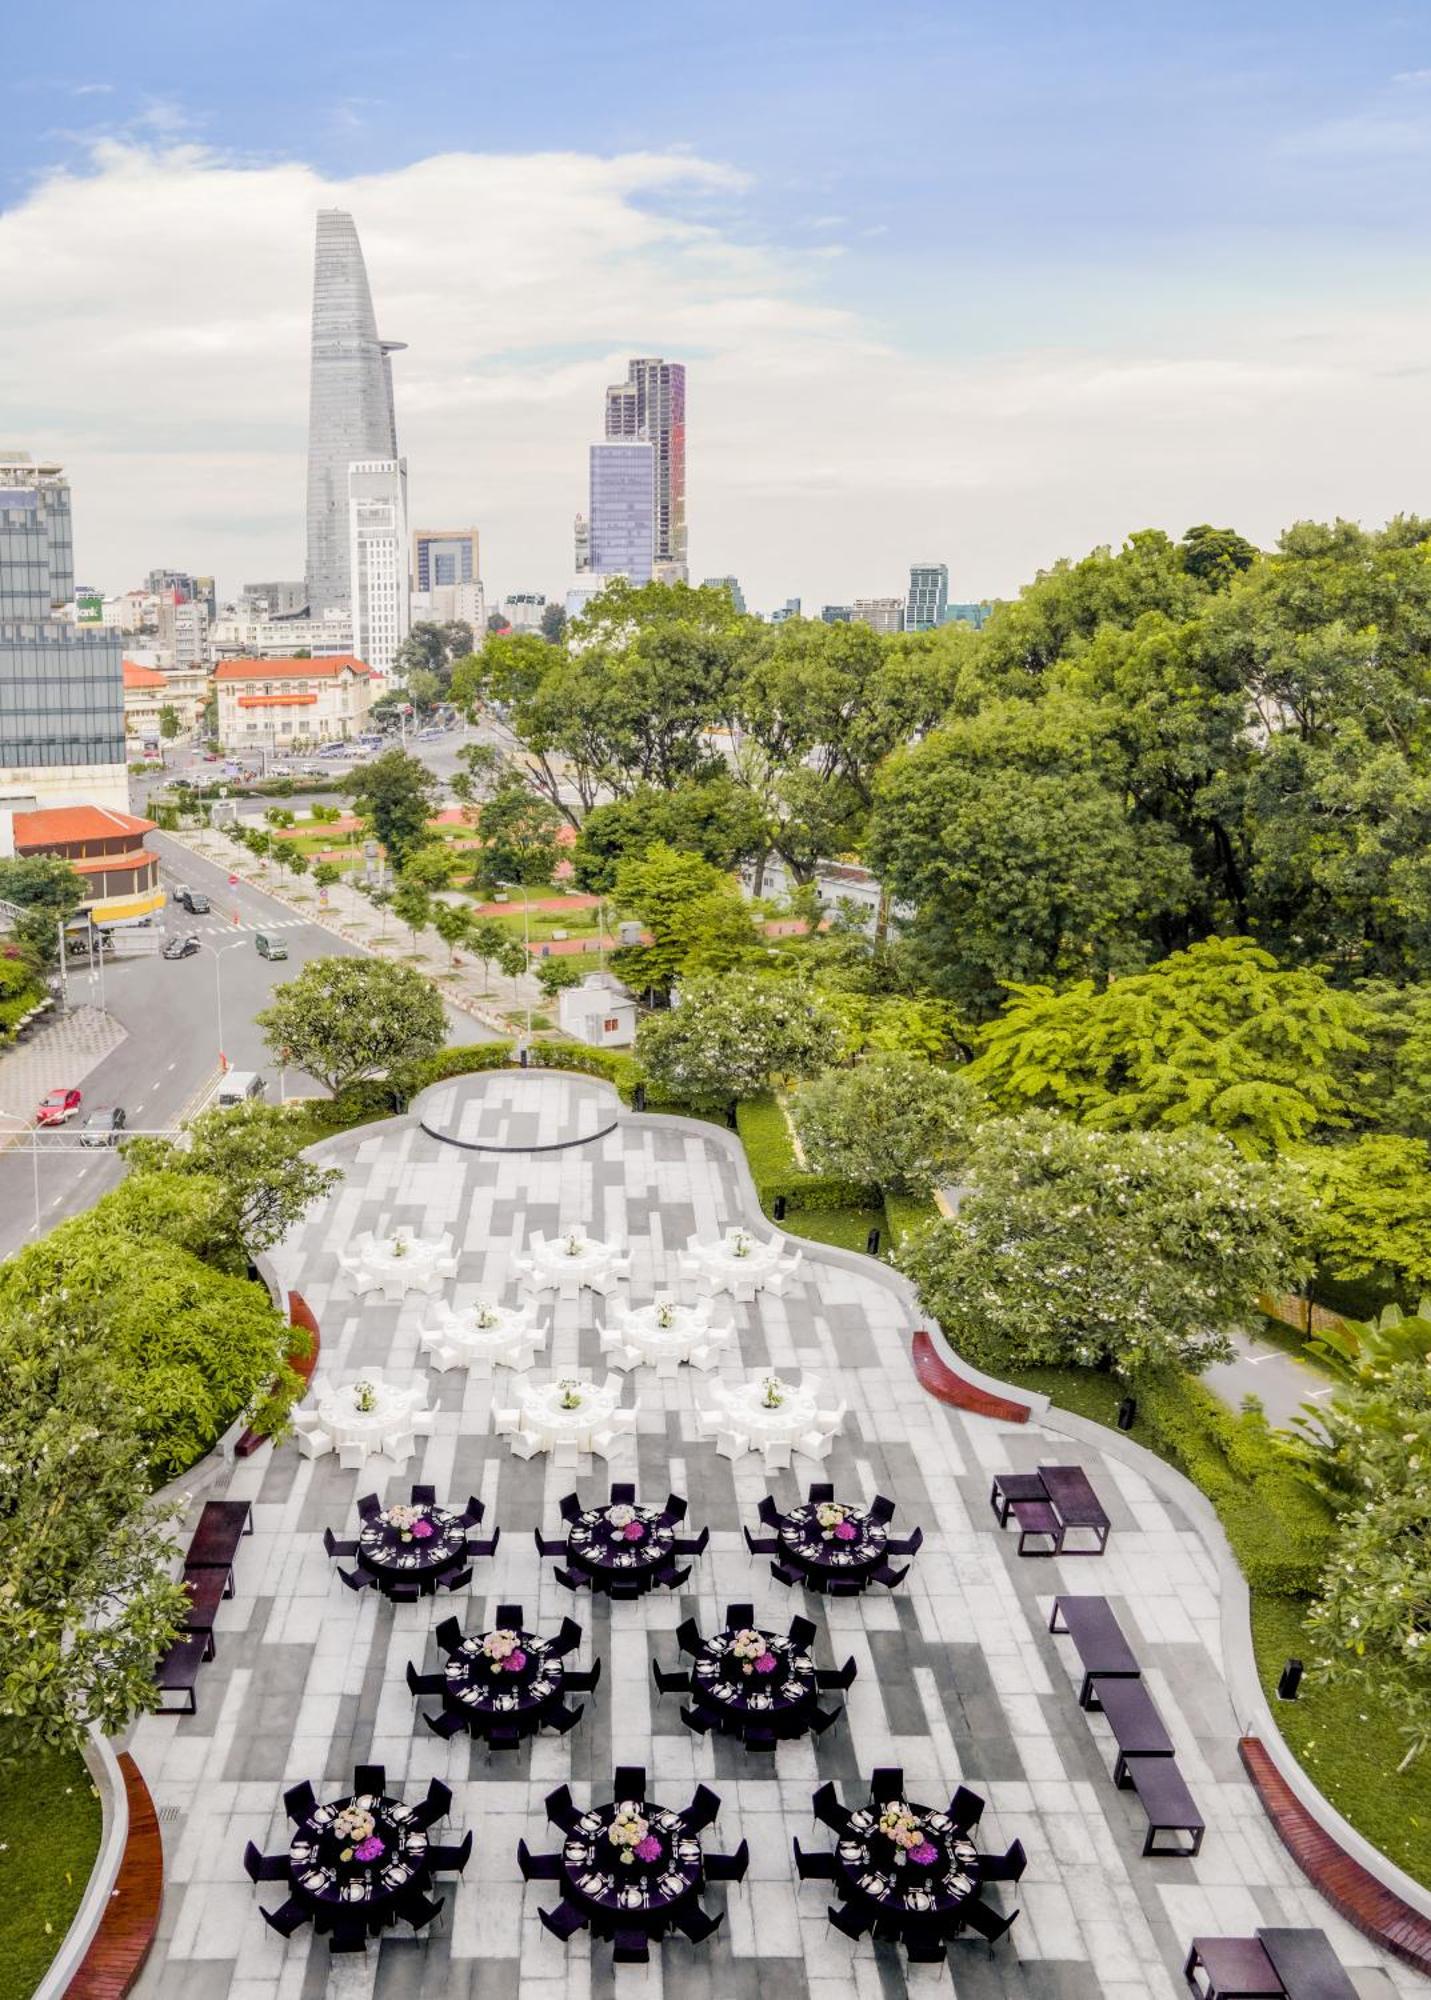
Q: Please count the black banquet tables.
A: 8